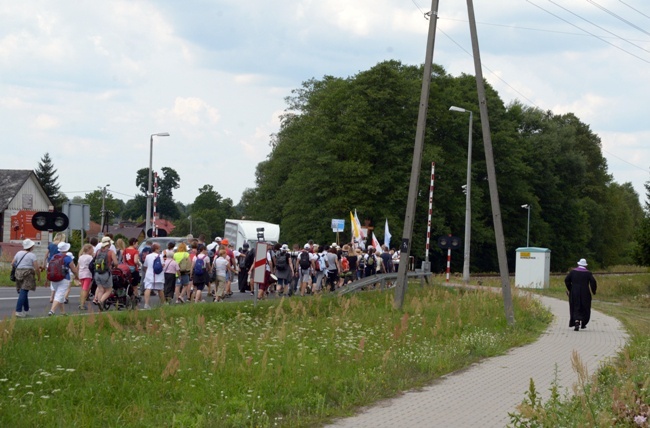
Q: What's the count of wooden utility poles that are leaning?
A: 2